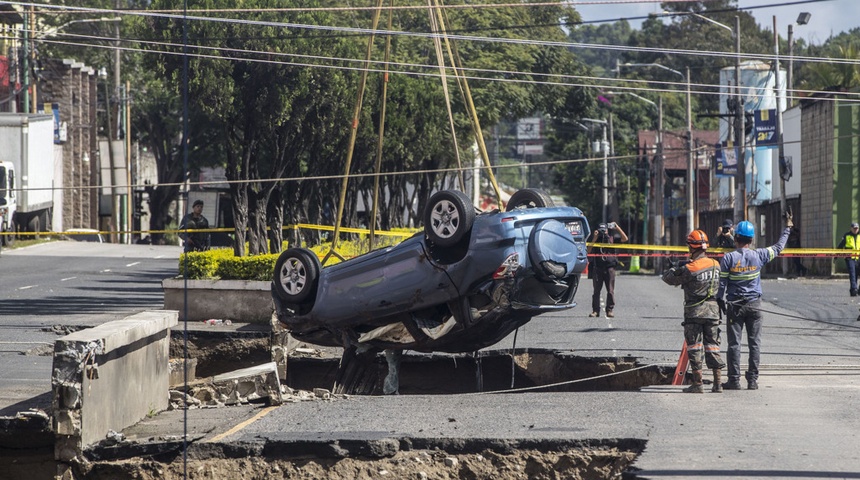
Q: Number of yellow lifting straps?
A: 4